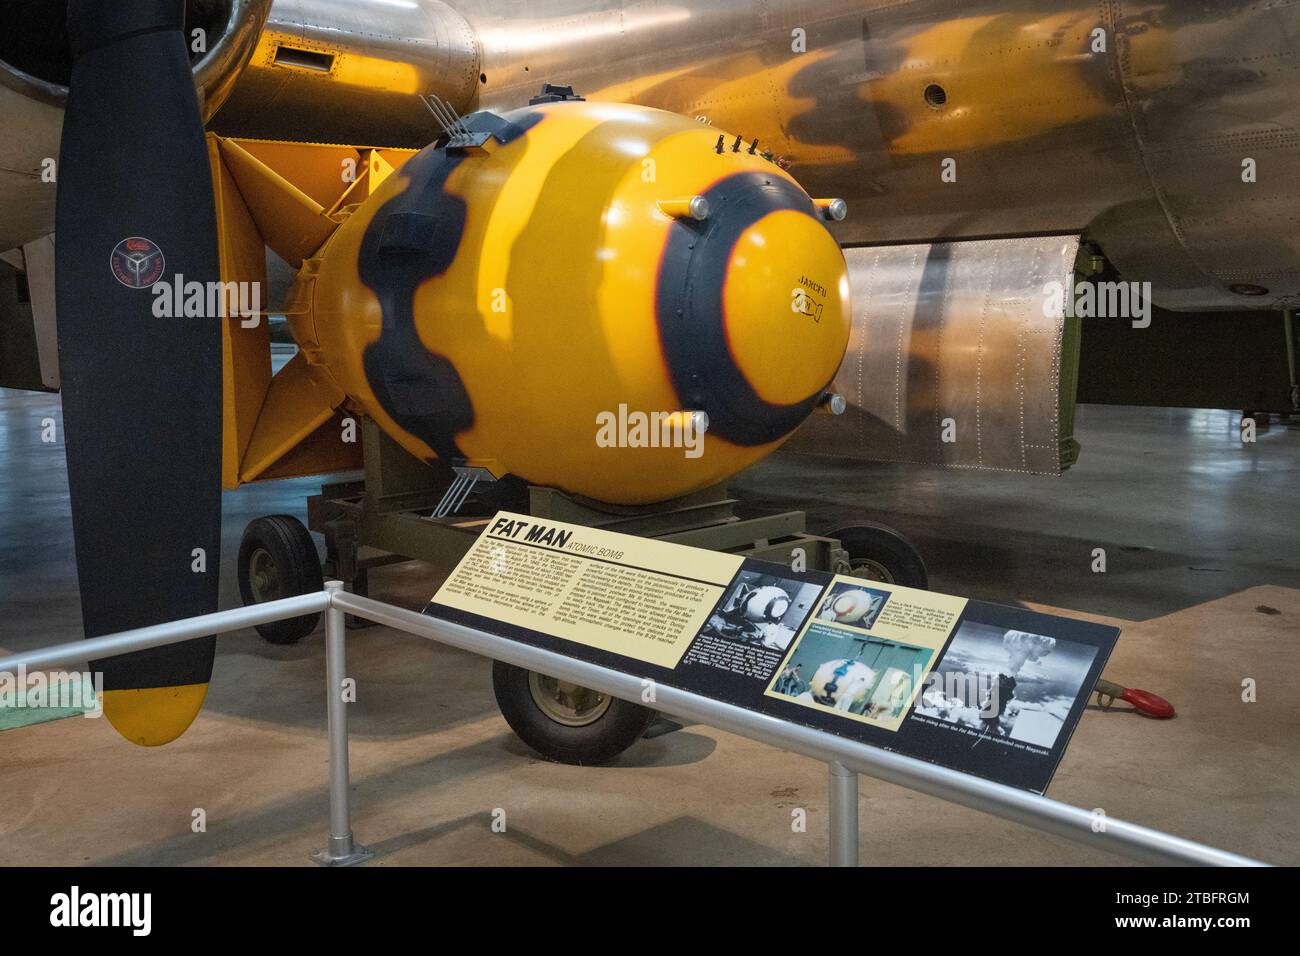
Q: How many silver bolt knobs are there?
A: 4